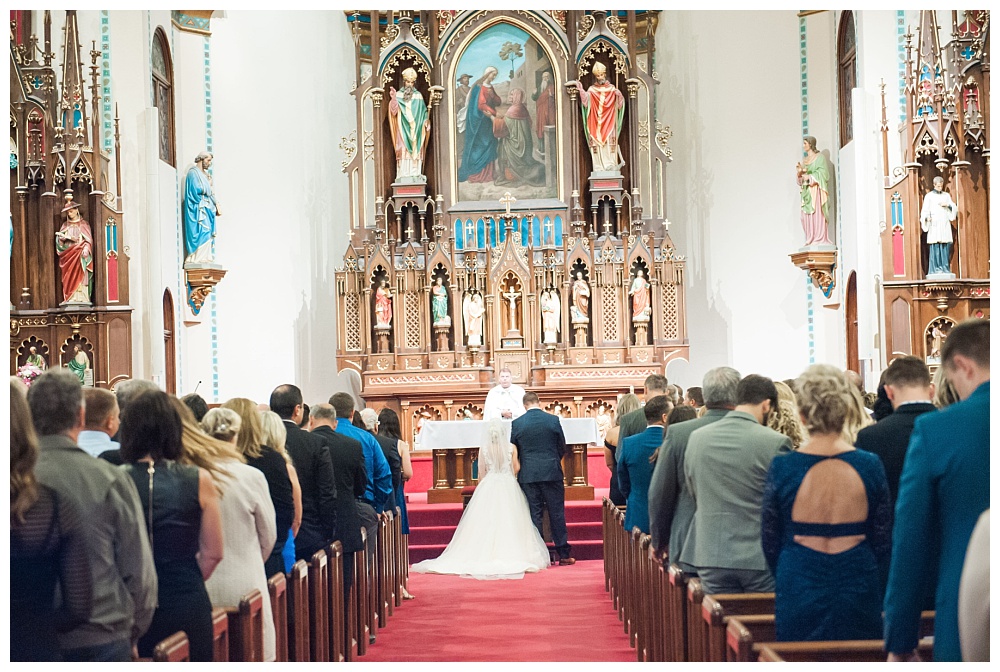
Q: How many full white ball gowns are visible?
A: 1